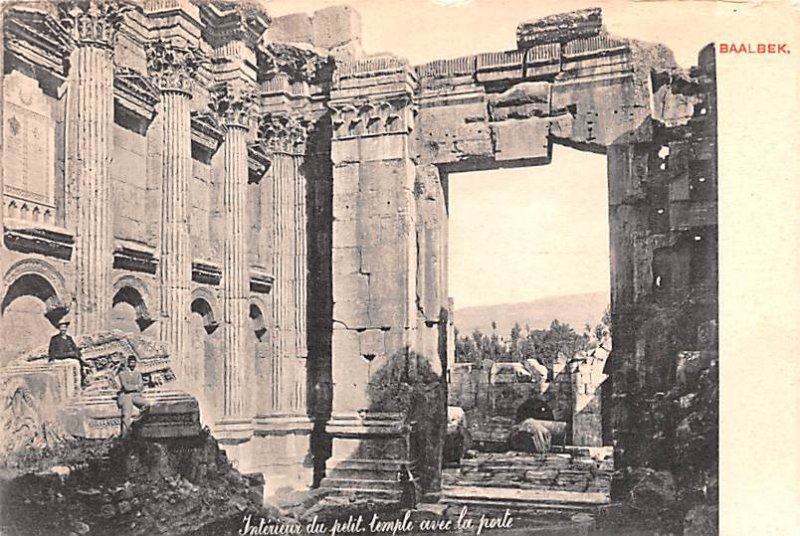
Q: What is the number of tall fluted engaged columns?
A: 4